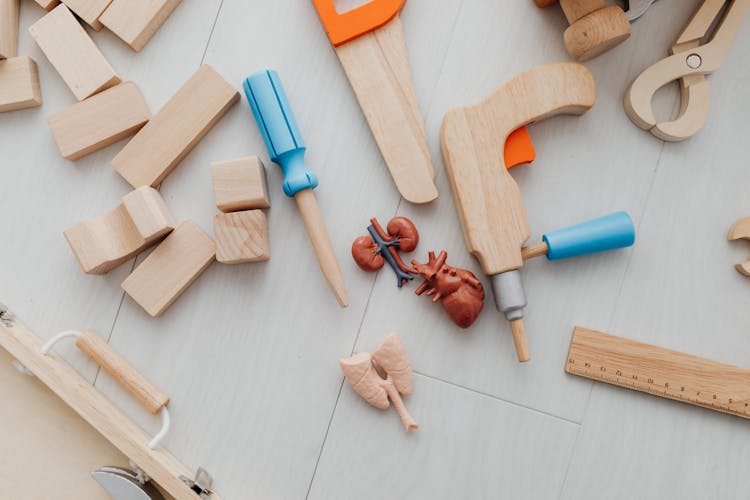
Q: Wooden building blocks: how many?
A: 12